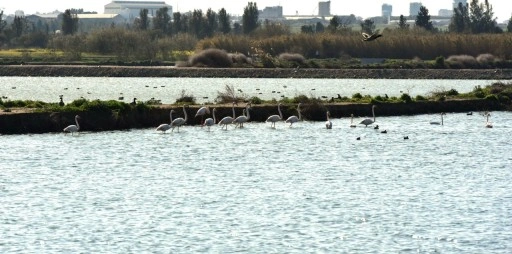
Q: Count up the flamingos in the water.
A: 15